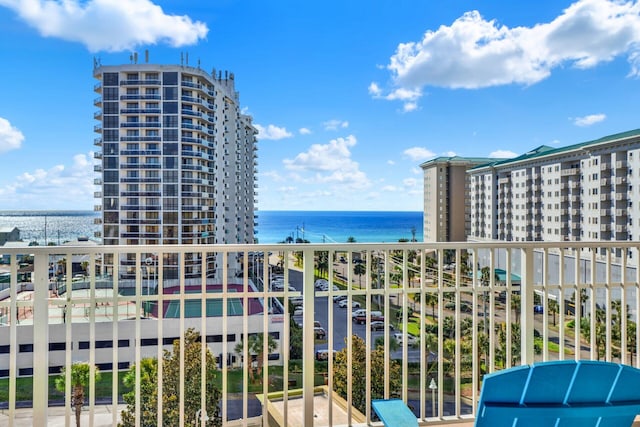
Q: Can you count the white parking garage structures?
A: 1